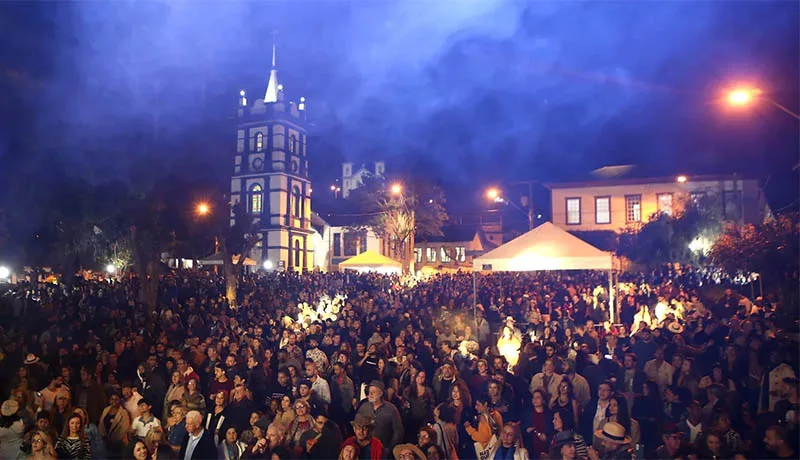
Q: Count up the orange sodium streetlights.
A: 5